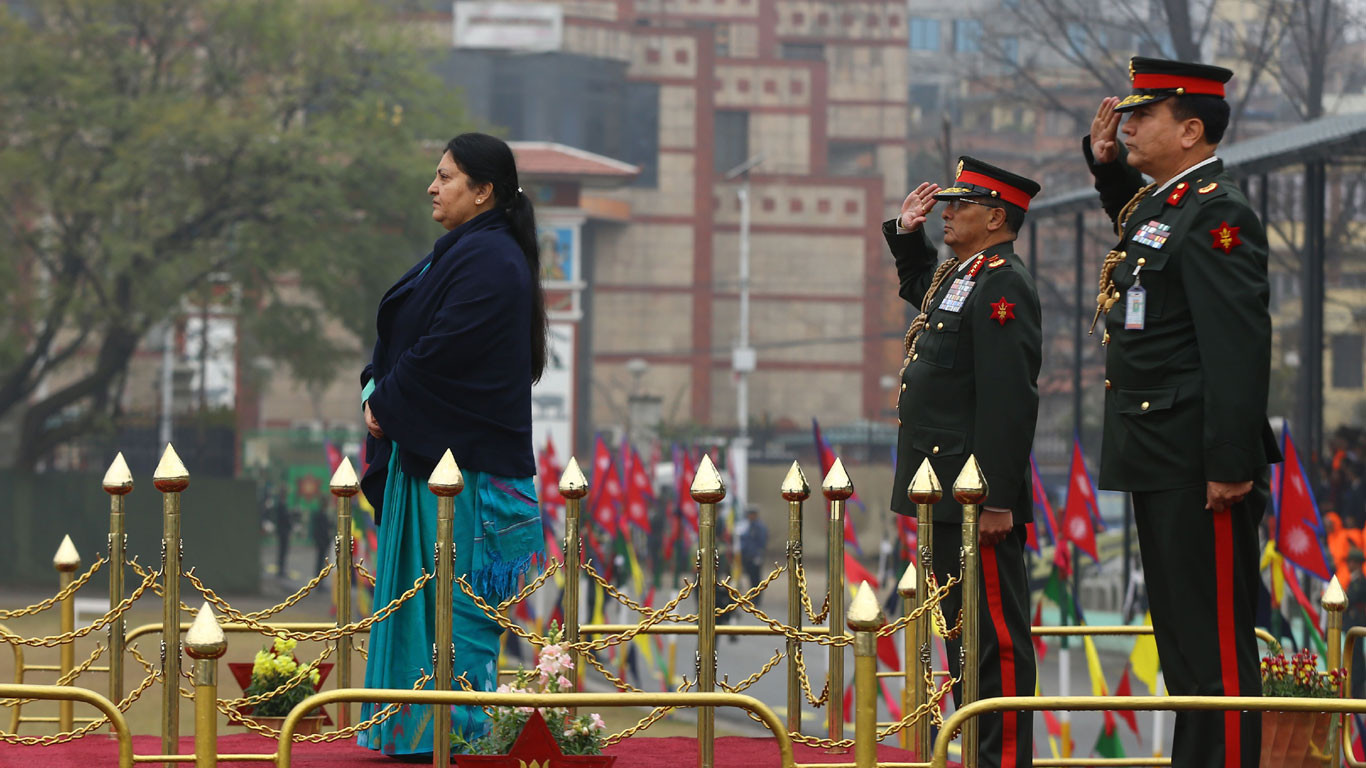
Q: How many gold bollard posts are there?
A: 15